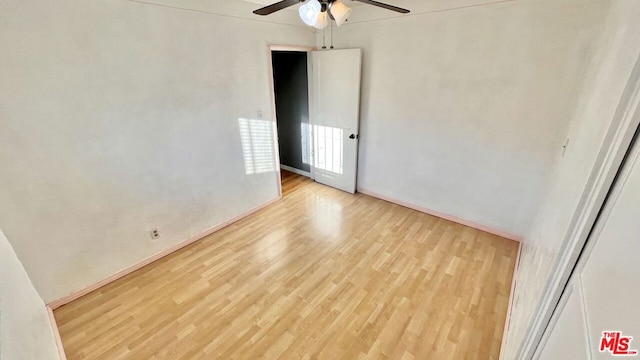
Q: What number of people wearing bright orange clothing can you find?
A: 0